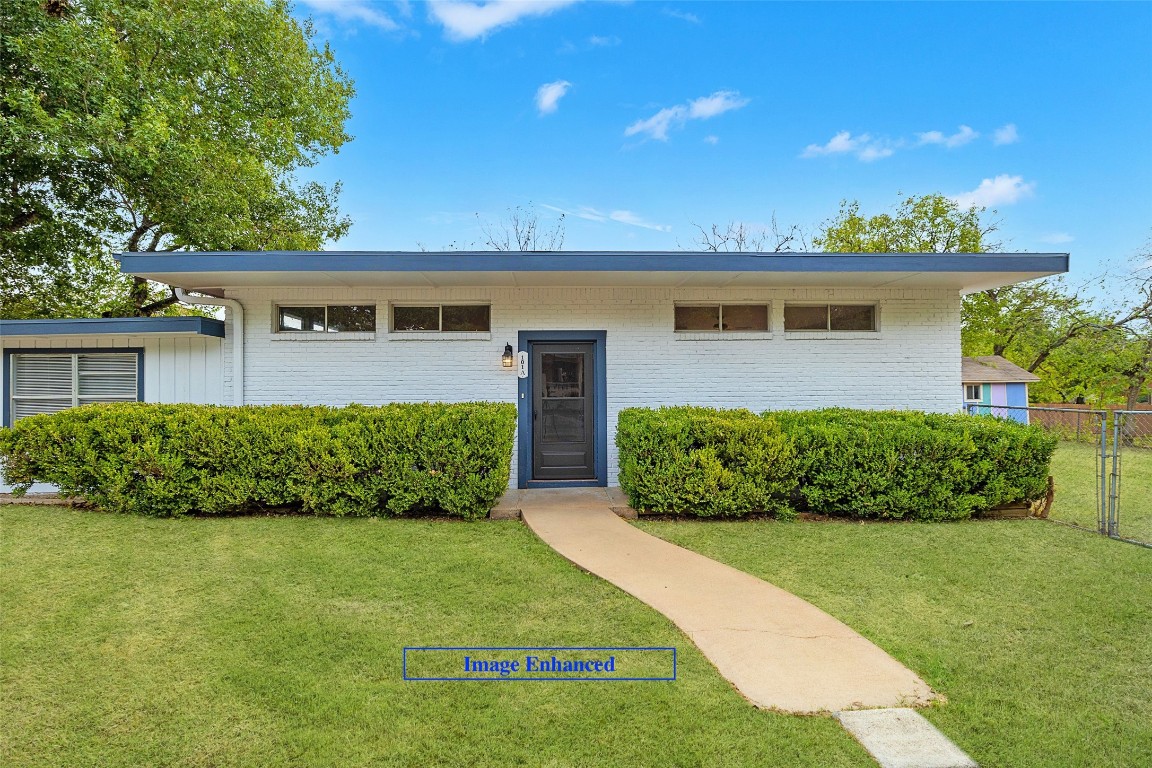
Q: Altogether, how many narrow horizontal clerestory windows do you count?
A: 4